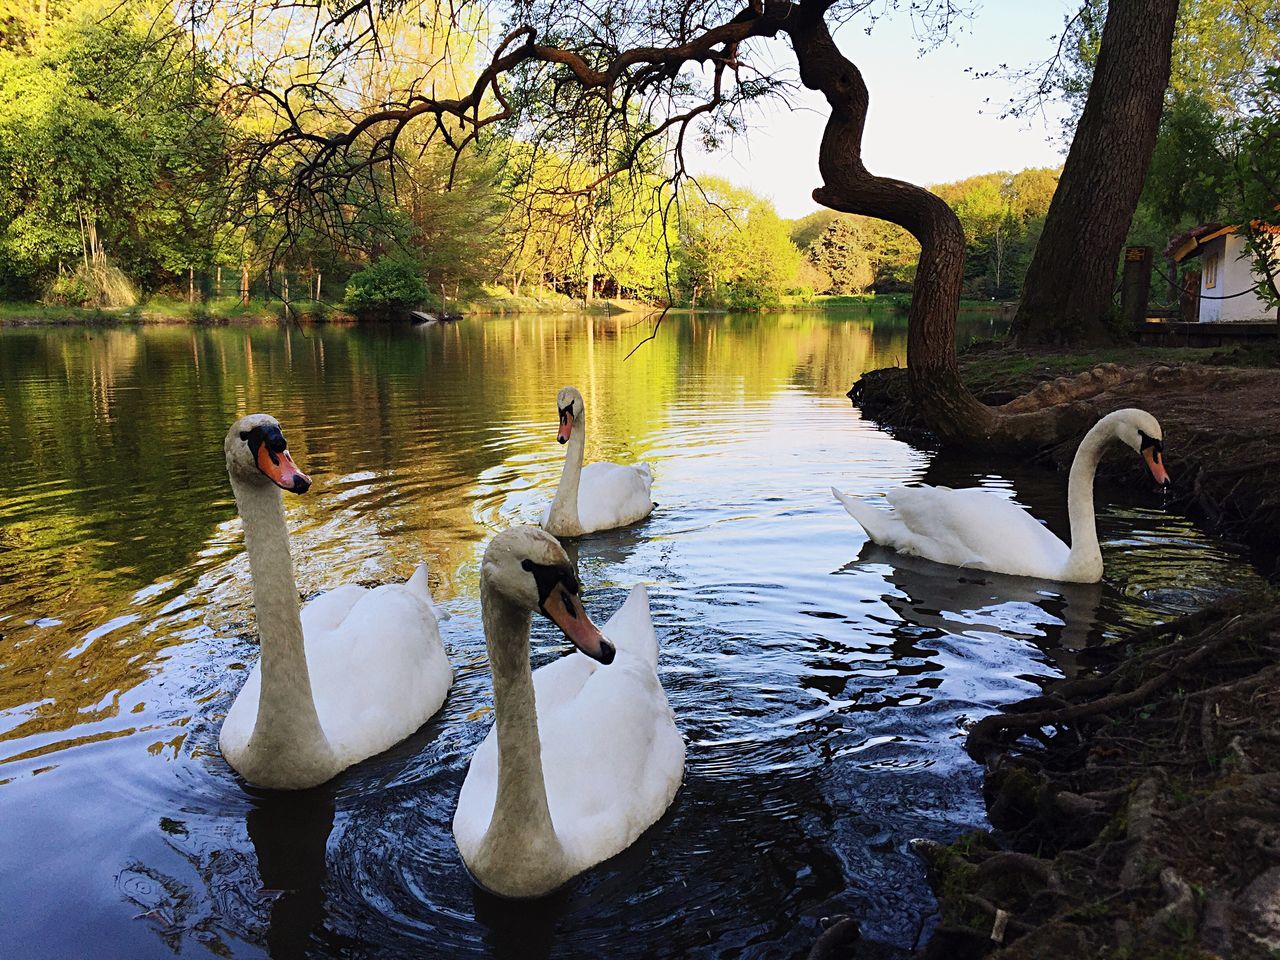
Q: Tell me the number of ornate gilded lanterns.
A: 0